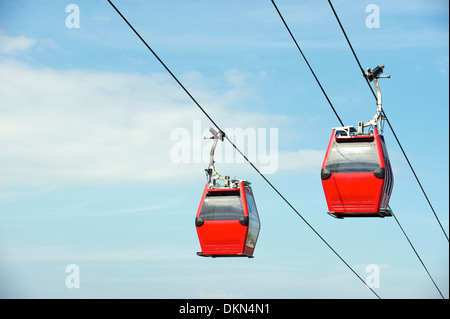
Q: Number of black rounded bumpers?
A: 4